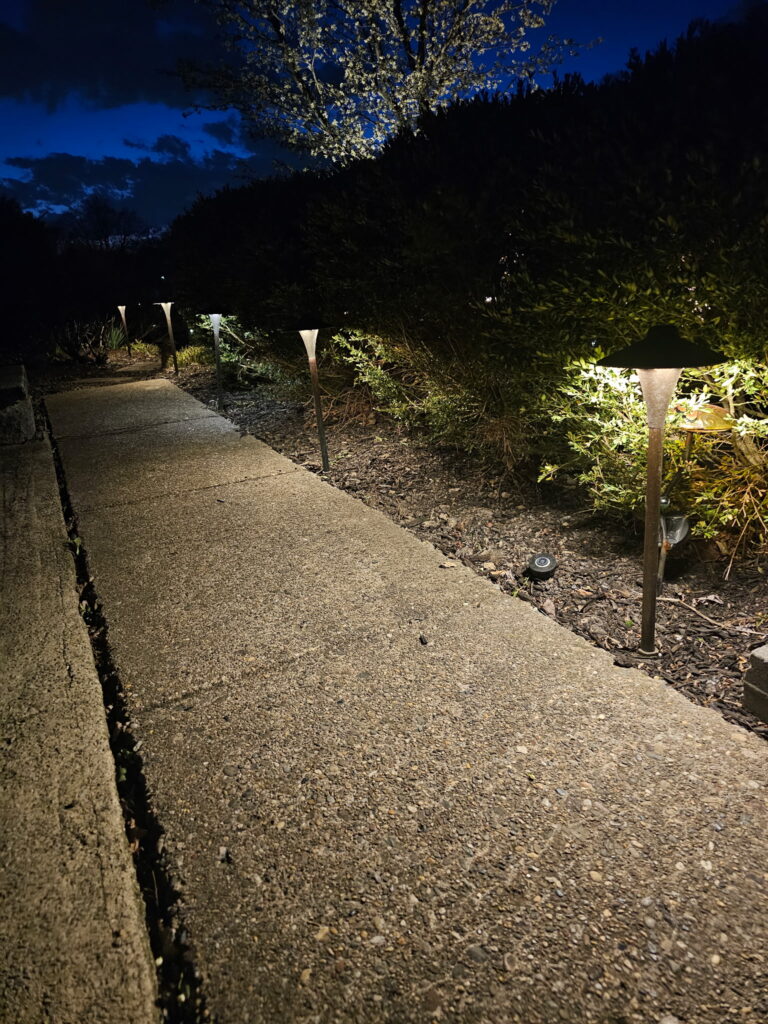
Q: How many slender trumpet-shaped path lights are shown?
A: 5